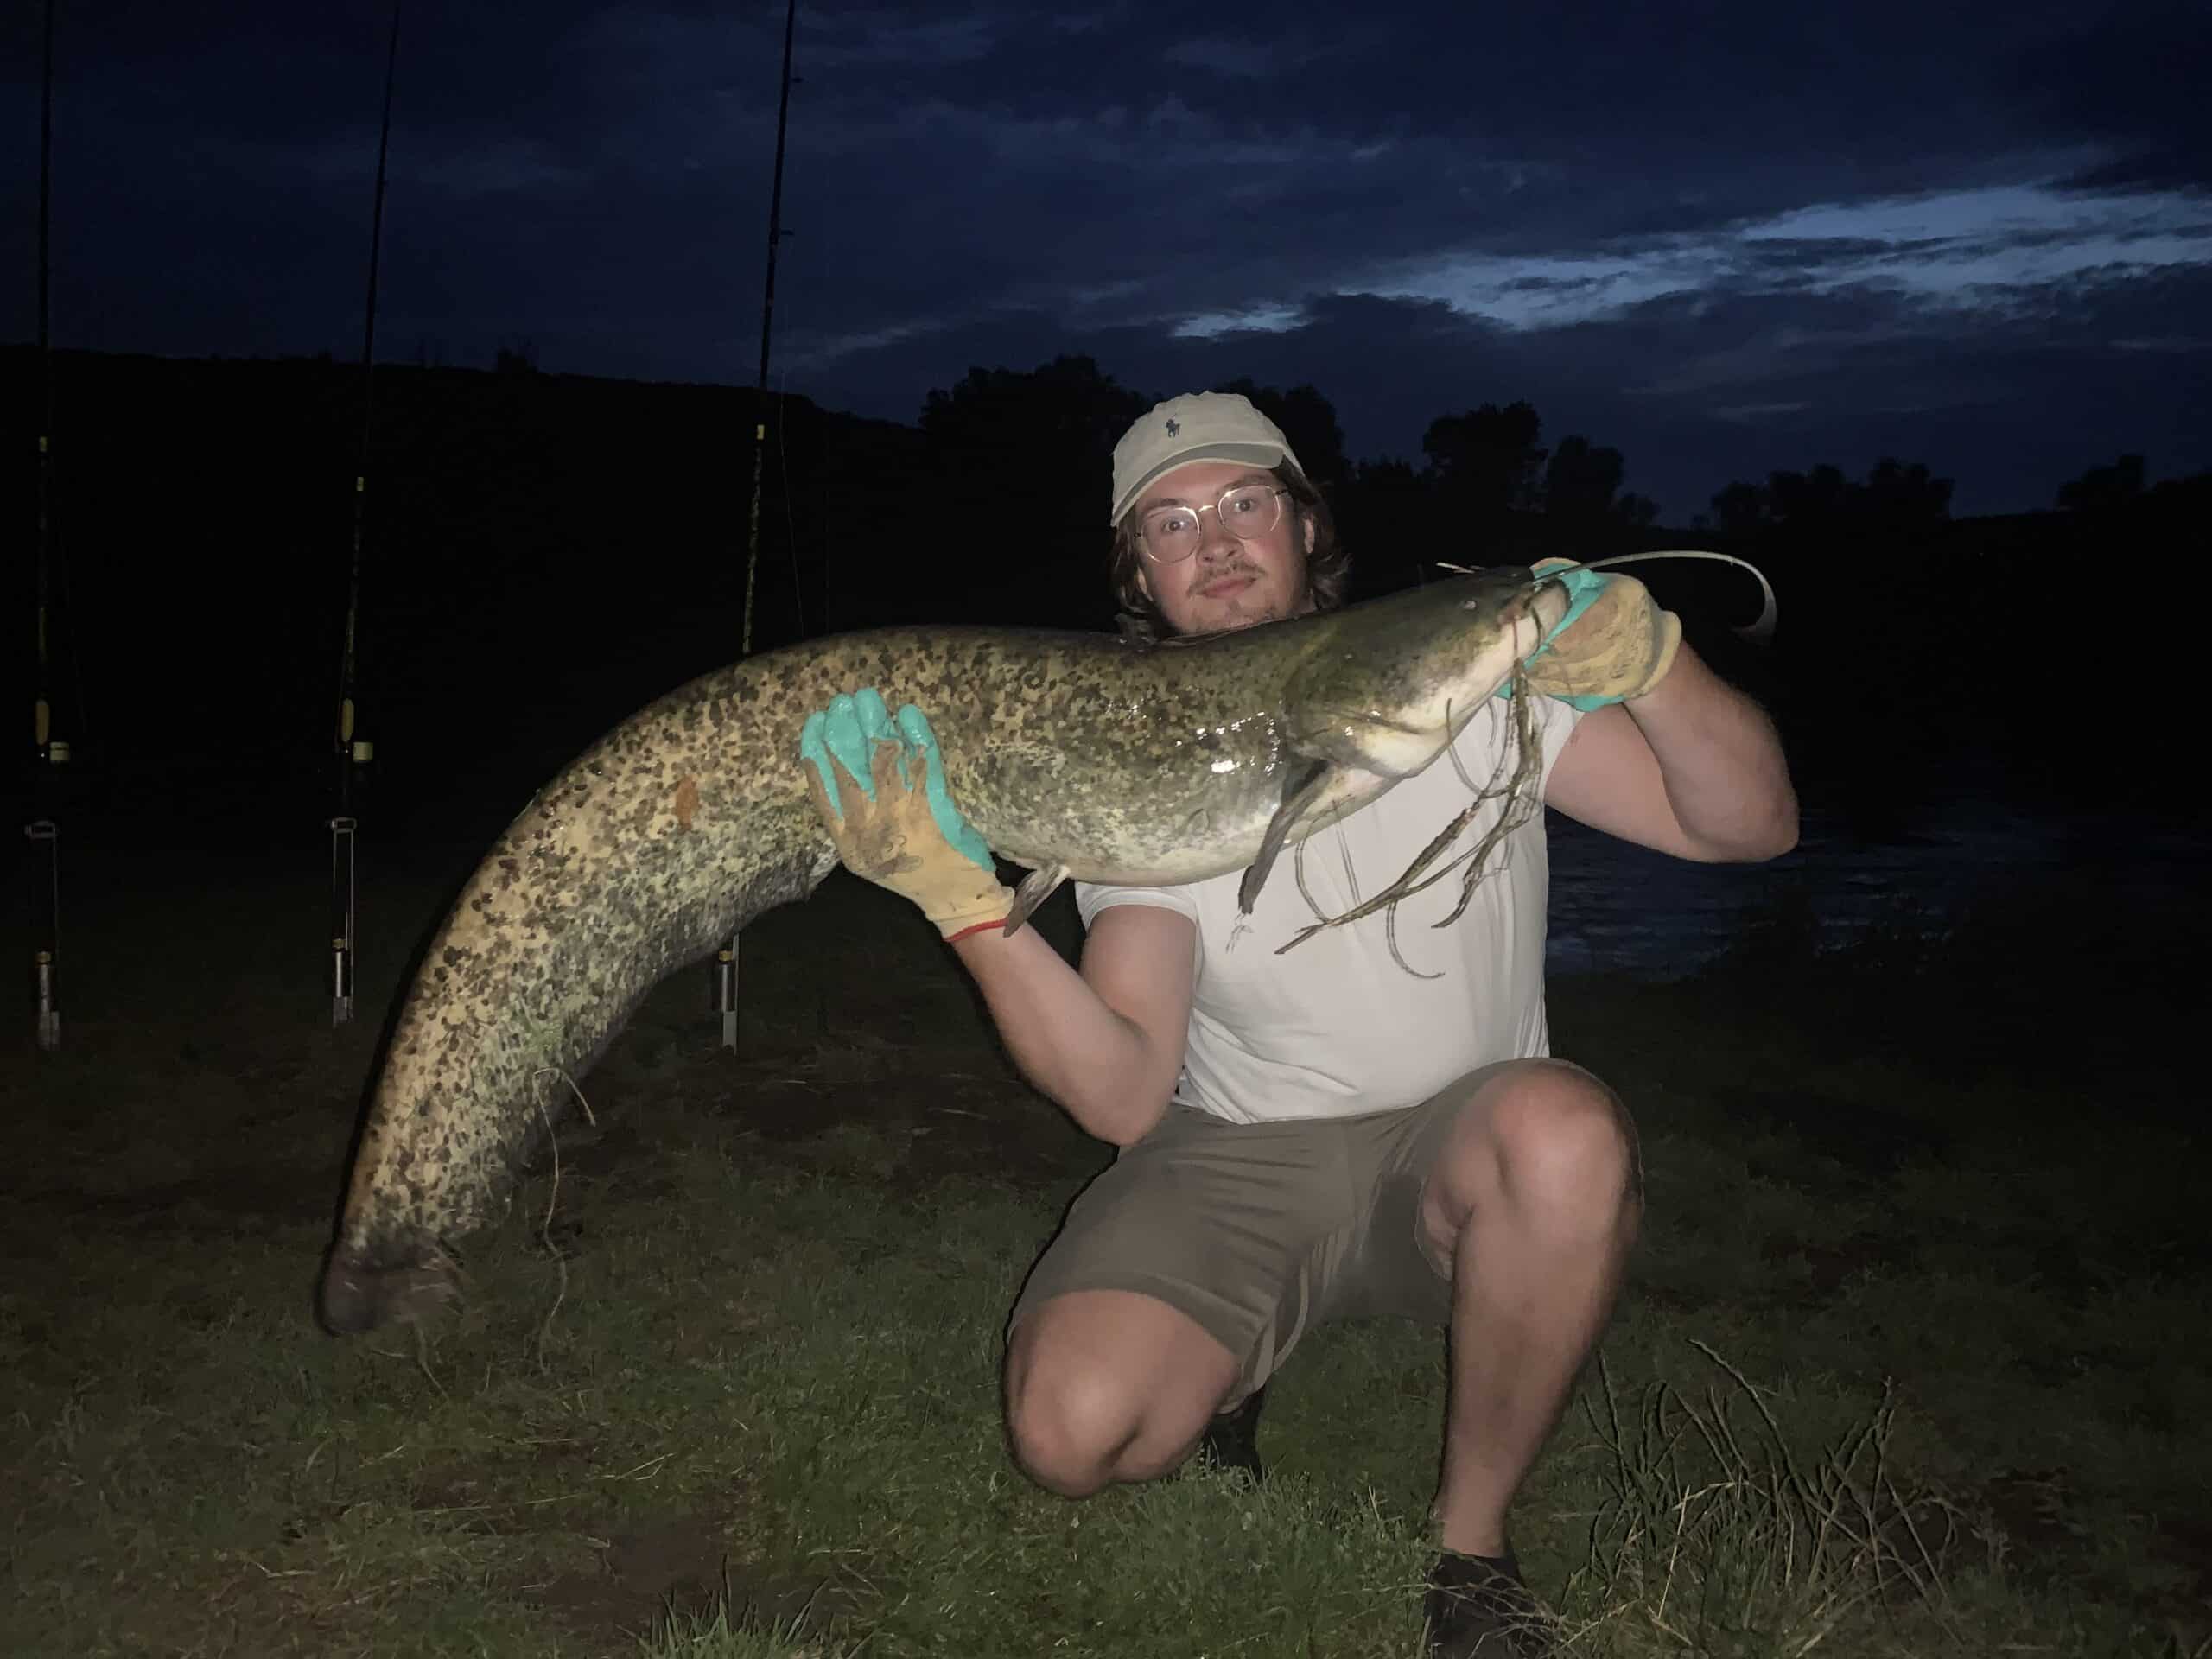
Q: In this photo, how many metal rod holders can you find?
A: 3